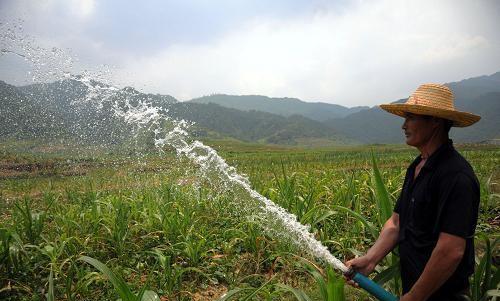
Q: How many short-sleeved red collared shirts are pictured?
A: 0